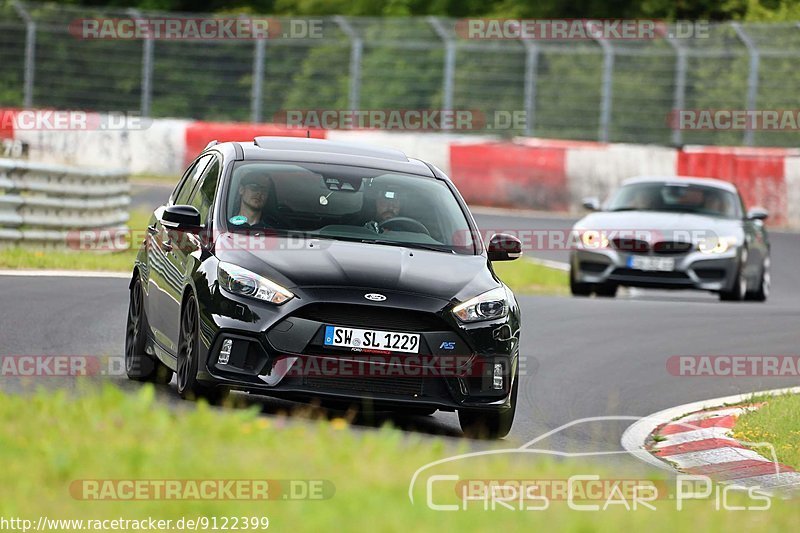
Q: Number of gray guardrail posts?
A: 9